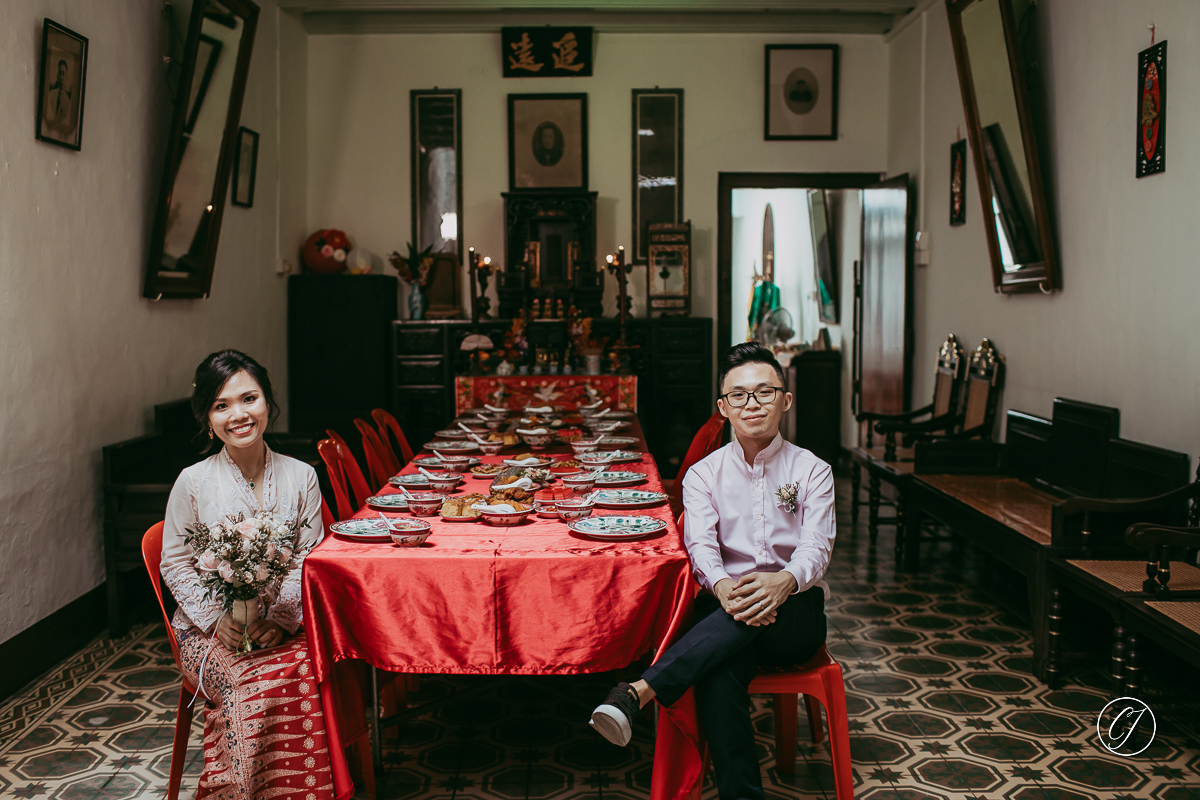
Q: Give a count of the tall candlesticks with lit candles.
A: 2